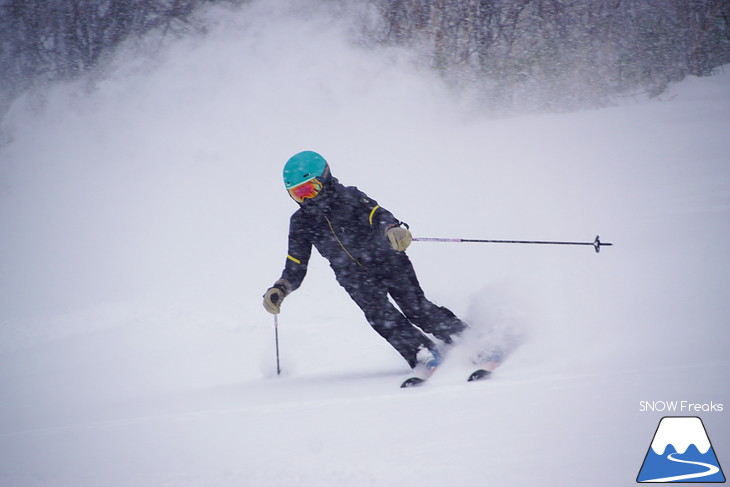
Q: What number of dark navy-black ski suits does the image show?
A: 1